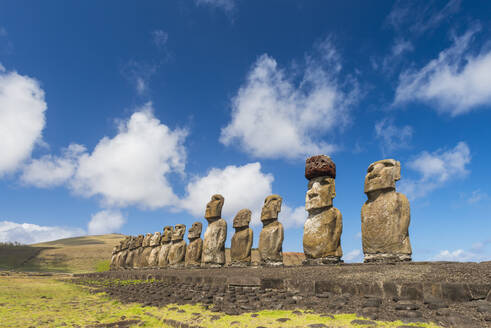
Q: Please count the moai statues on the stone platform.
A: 15